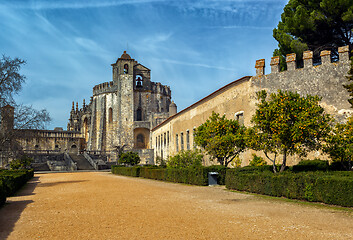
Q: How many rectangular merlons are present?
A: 6